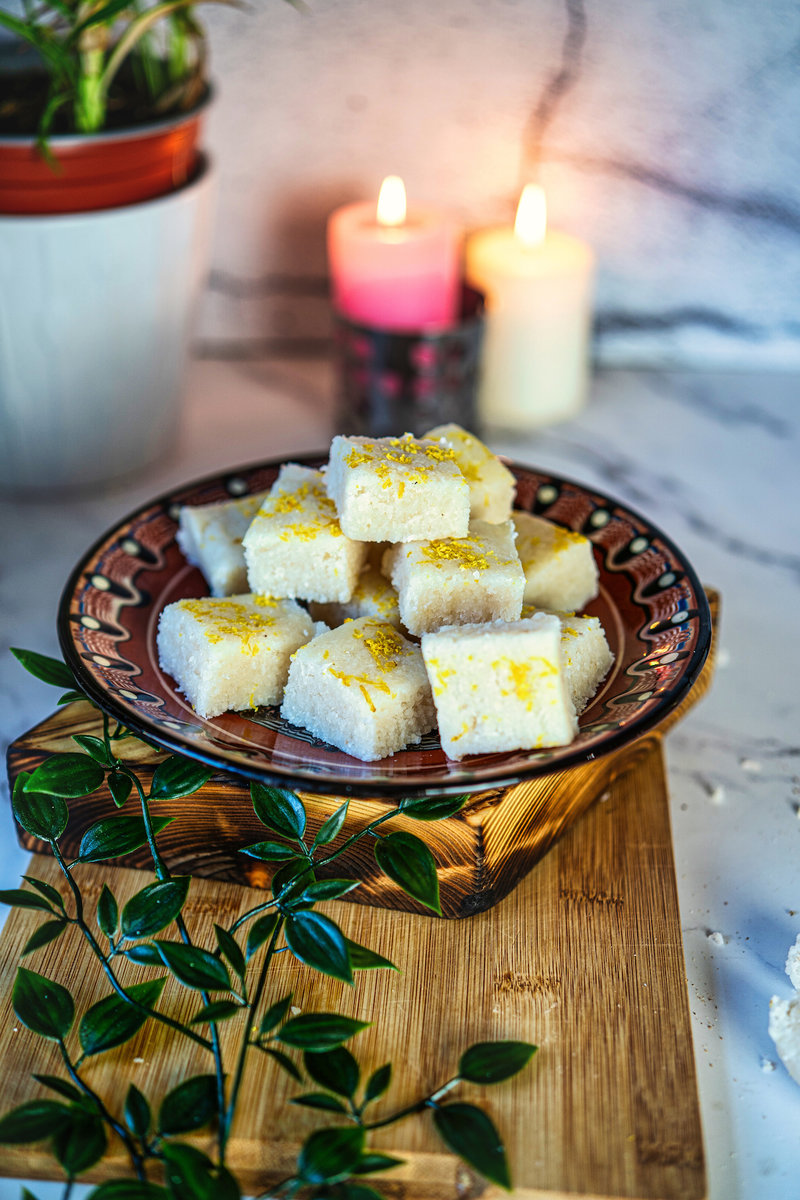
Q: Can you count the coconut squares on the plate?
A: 11